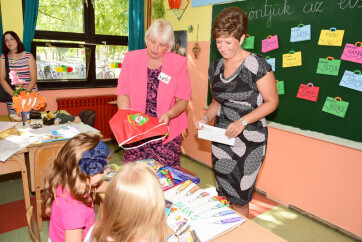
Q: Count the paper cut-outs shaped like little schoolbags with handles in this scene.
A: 12